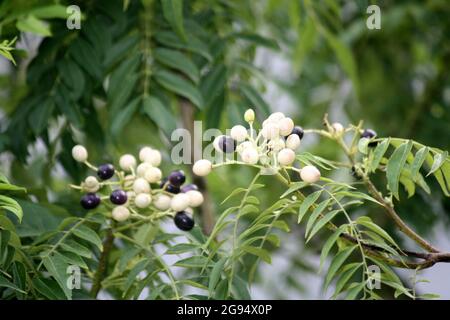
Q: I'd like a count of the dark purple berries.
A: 10